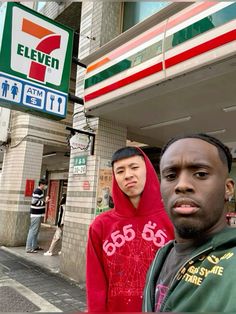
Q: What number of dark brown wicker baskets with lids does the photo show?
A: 0